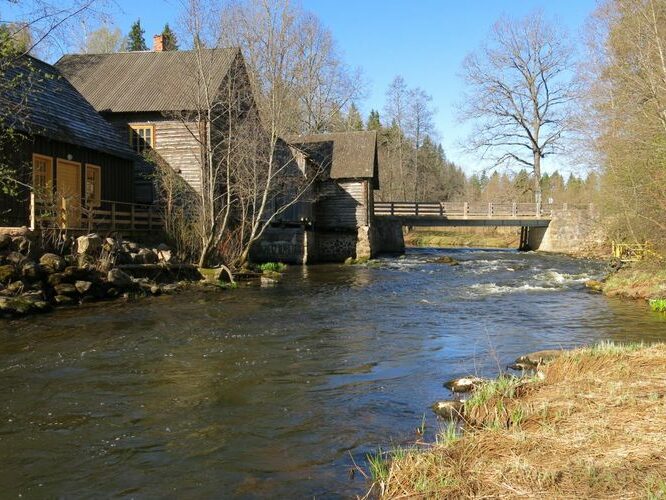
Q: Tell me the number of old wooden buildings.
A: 3